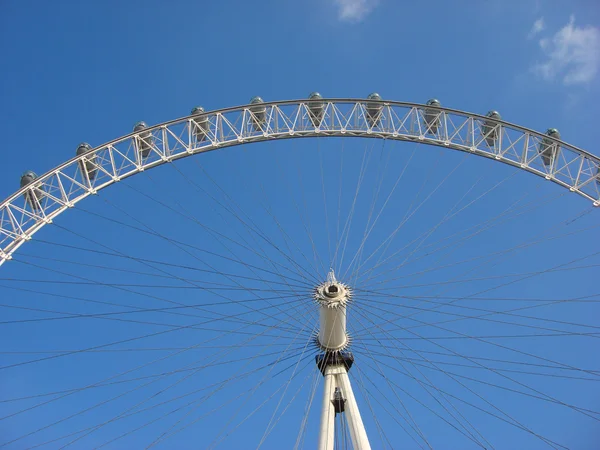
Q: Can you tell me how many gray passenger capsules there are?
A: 11